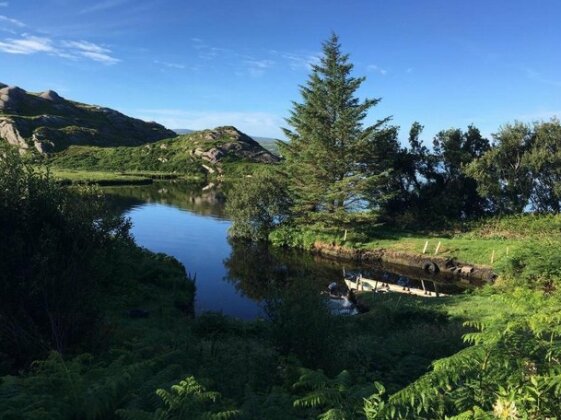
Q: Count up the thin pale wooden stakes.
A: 5